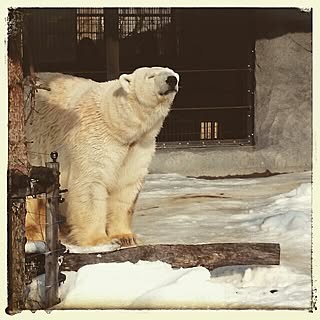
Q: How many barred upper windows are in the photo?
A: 2